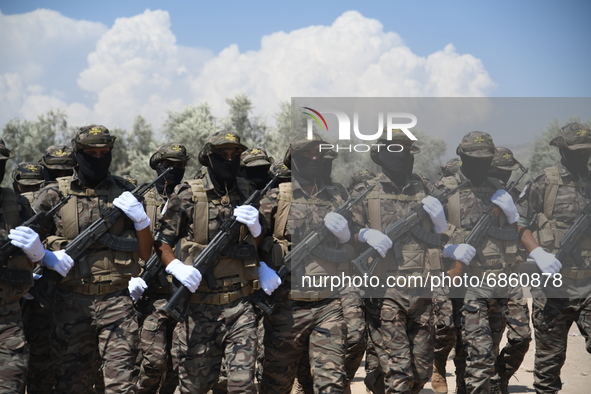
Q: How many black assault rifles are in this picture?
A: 8